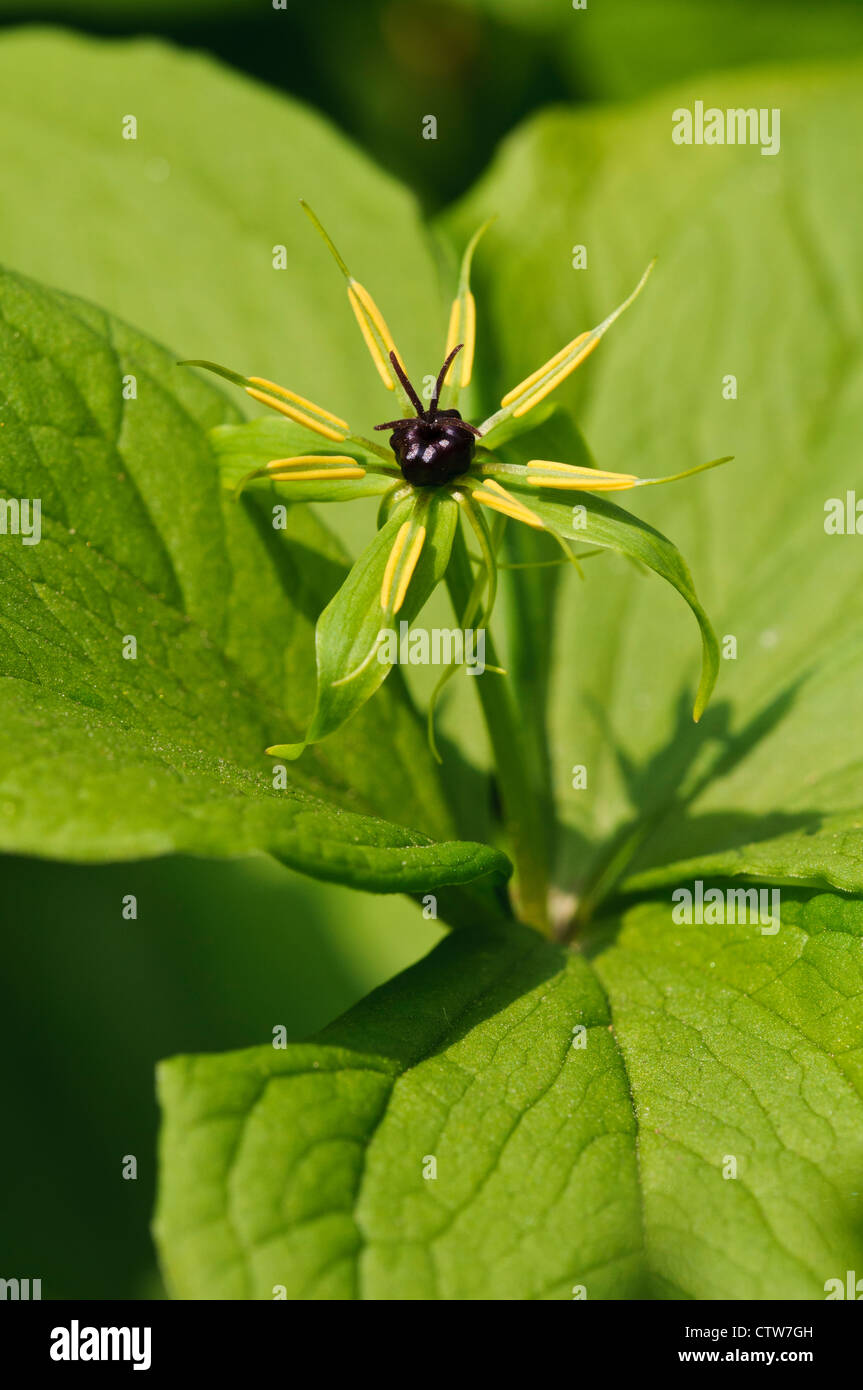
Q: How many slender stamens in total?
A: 8